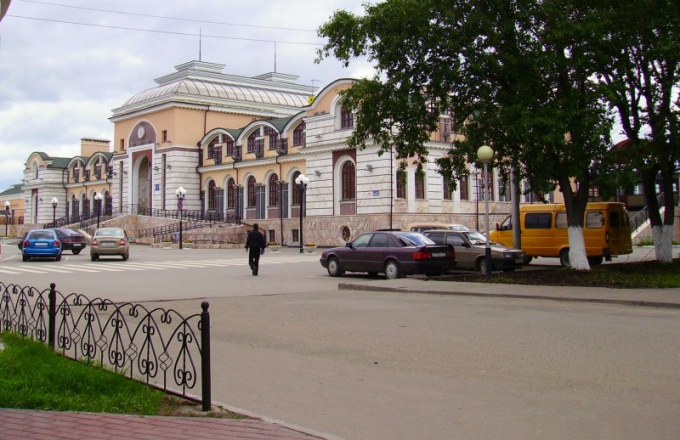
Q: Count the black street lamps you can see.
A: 5